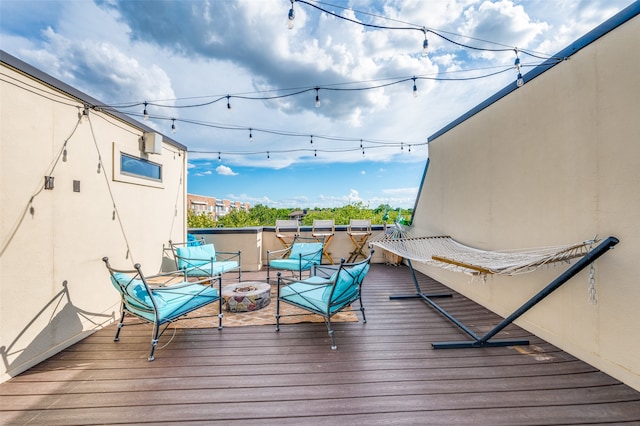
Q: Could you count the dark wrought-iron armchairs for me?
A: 4